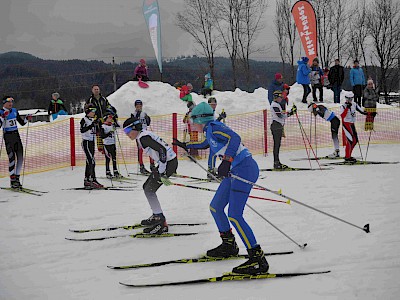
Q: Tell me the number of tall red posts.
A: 3